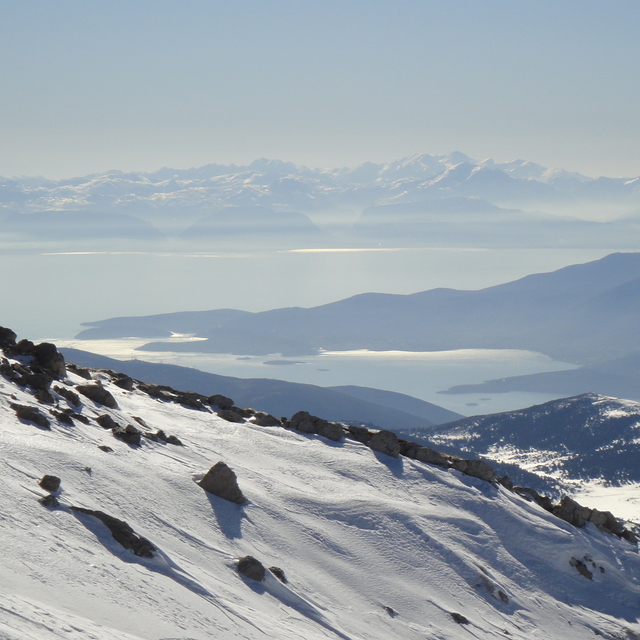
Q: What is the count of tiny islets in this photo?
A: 5